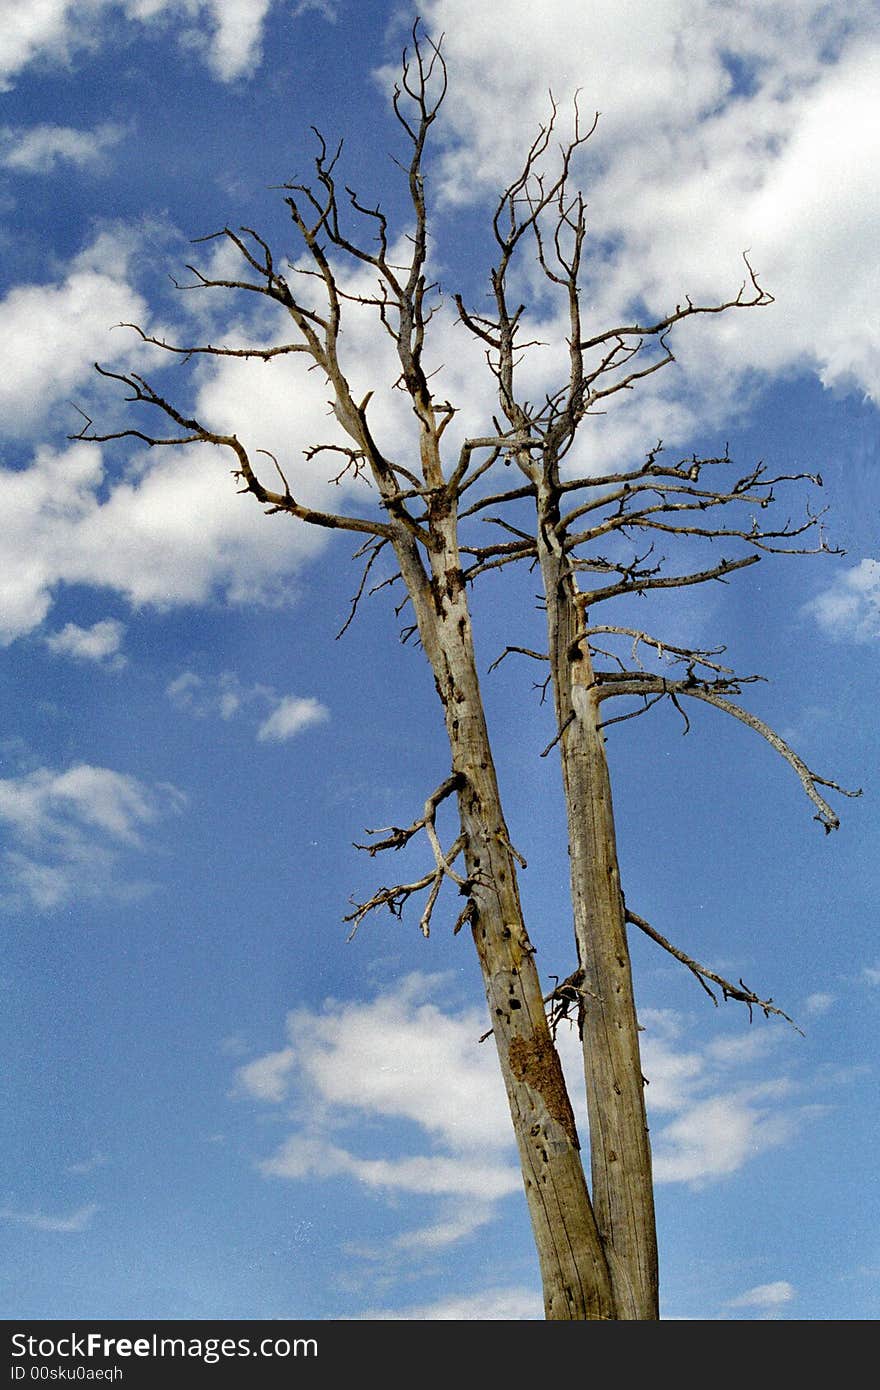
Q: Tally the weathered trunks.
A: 2